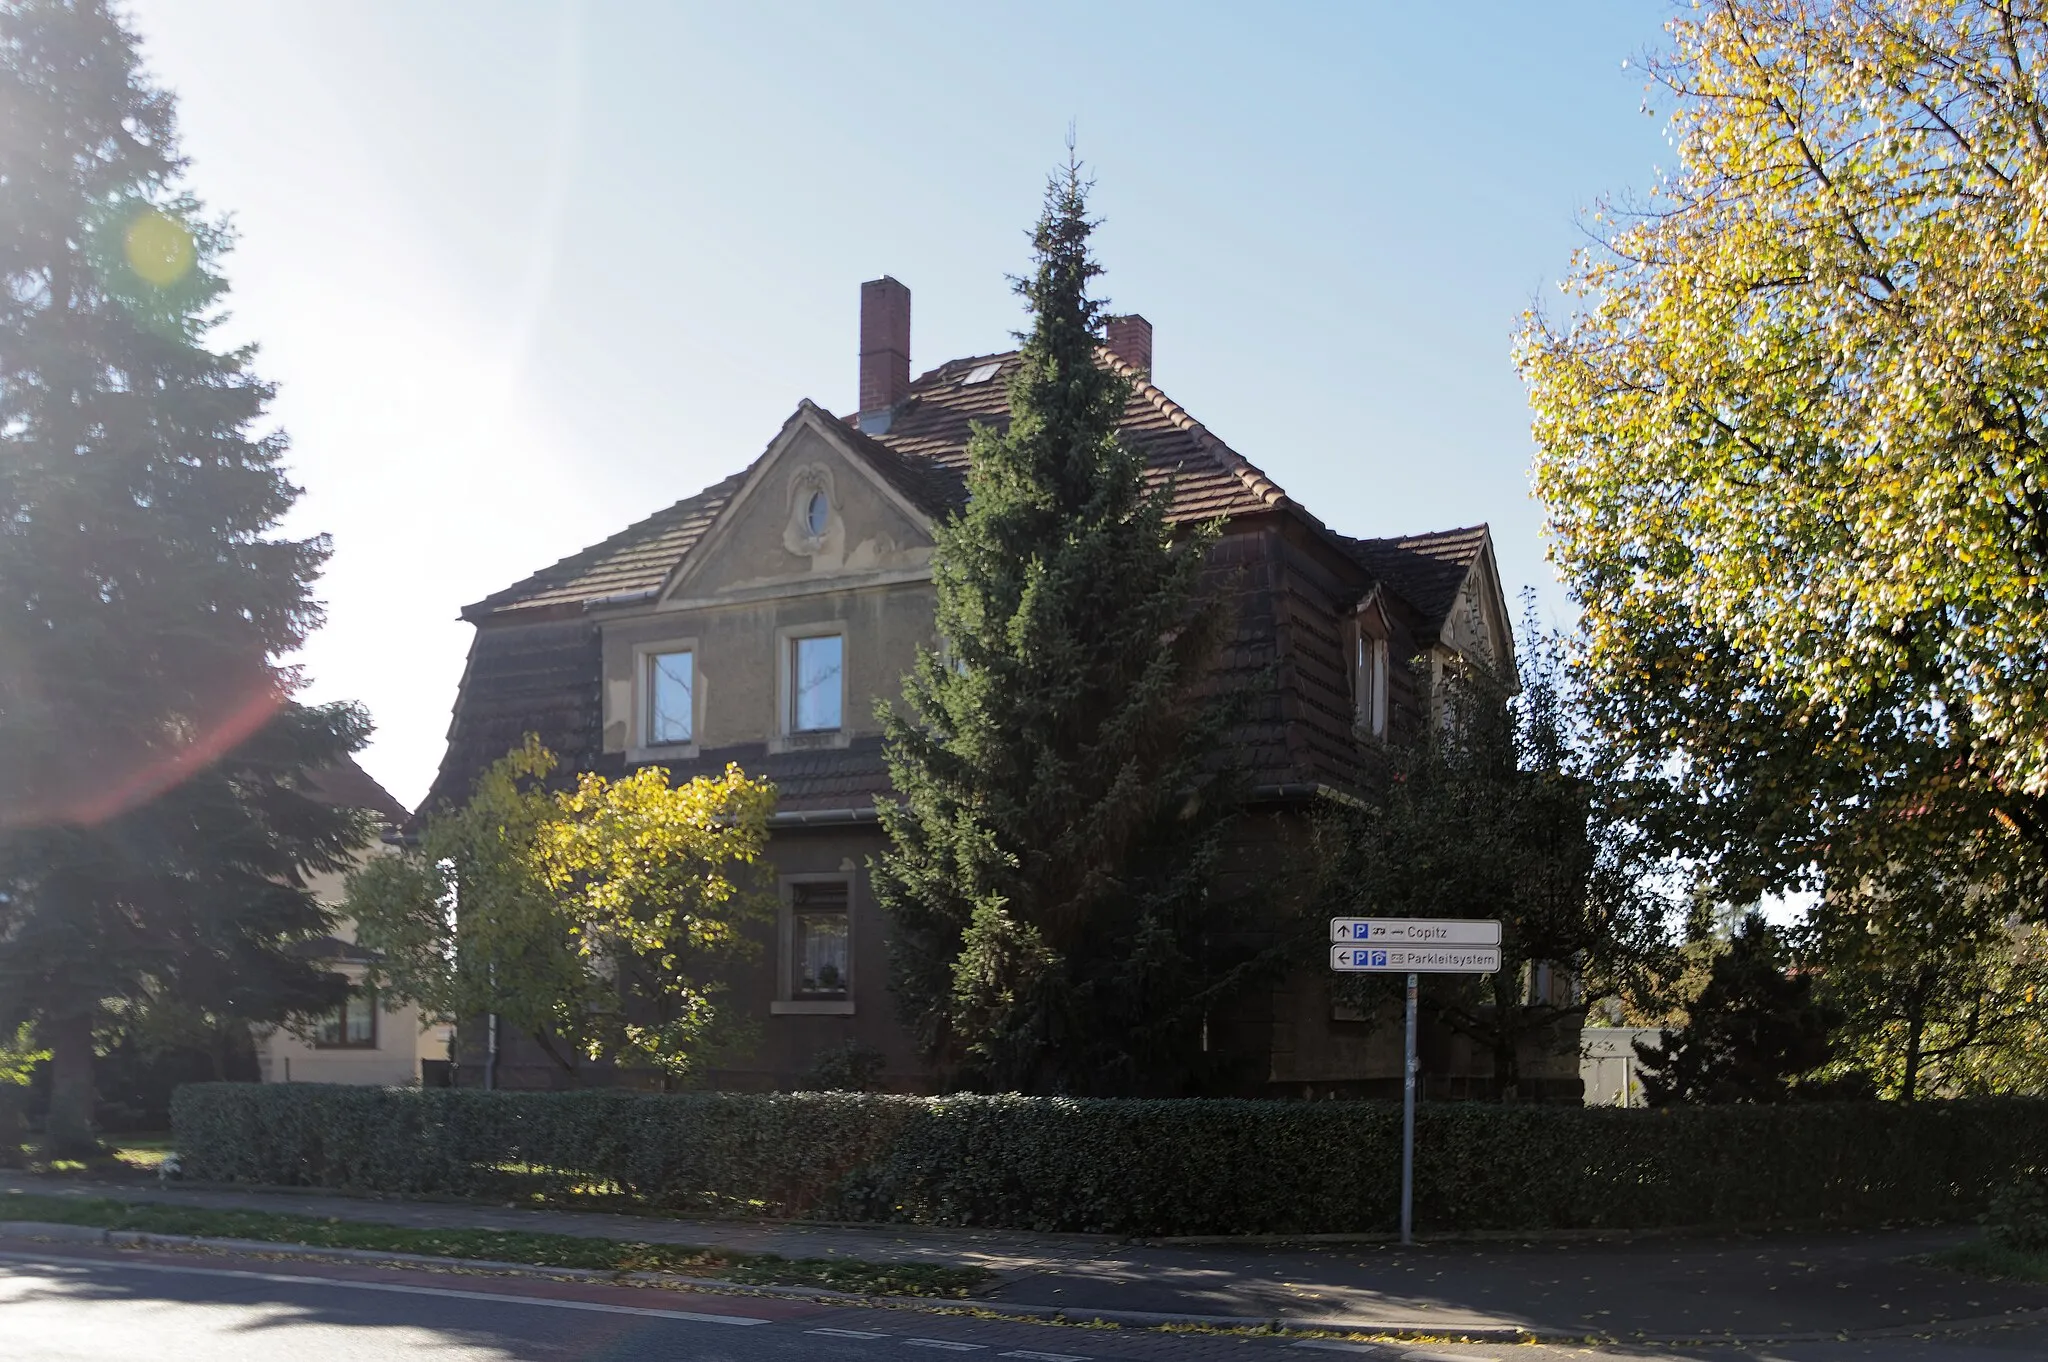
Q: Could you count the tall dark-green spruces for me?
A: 2